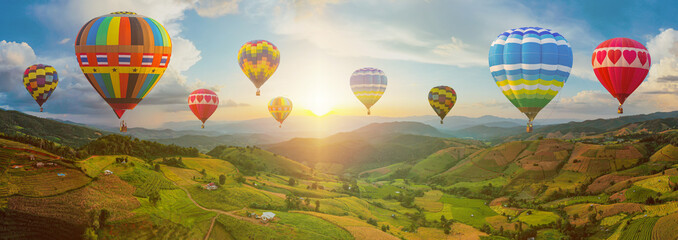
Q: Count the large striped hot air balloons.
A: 2